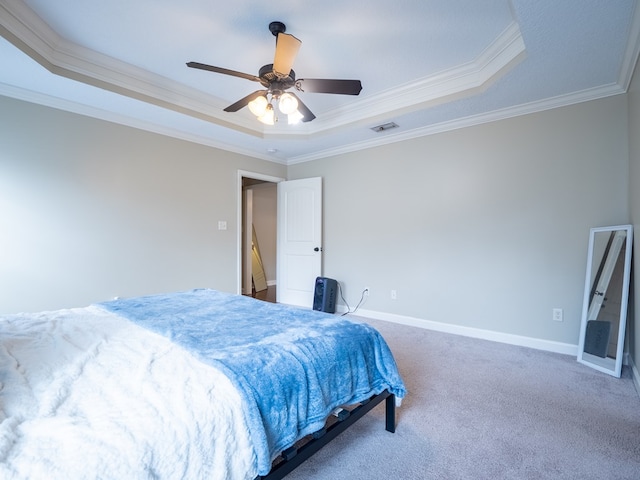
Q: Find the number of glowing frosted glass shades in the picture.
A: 4